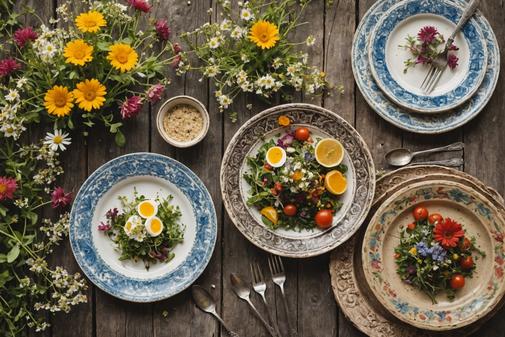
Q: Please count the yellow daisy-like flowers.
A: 6